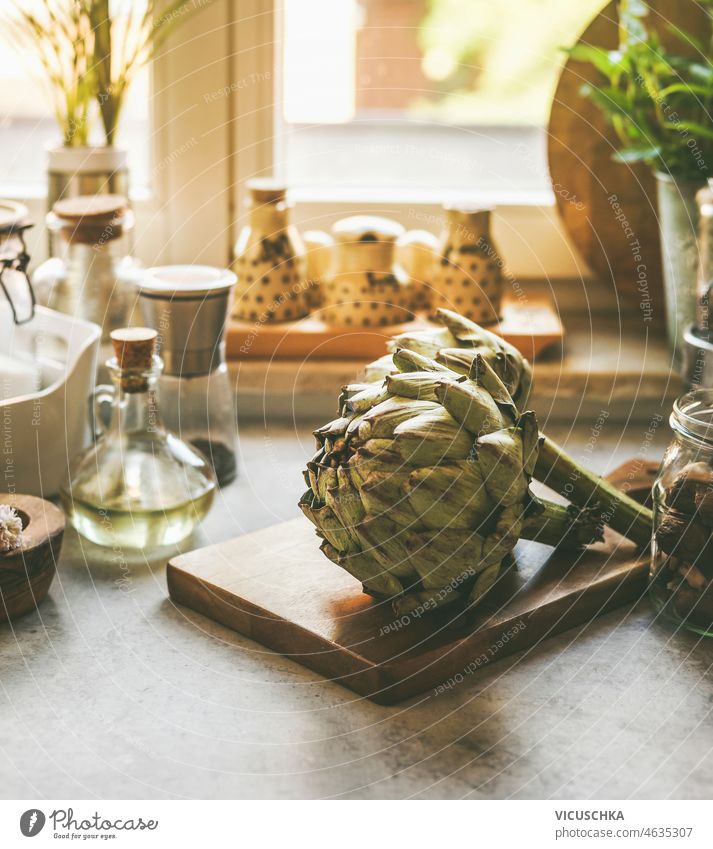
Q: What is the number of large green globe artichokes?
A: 2